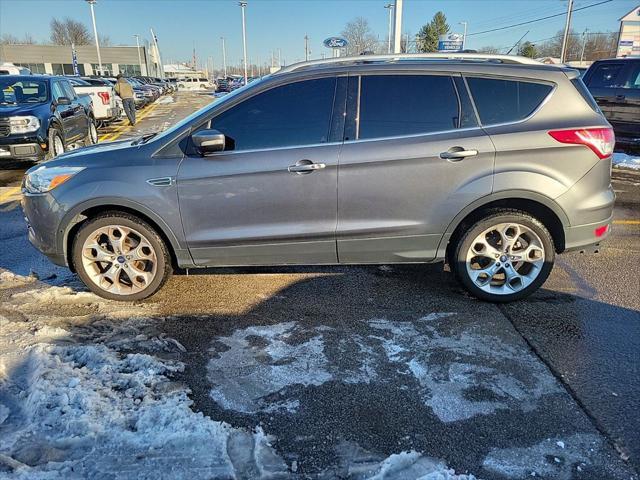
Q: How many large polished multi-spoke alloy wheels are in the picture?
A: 2